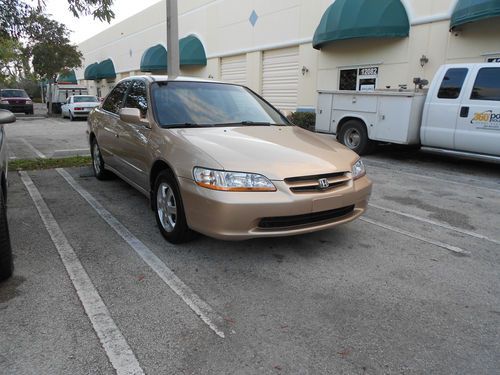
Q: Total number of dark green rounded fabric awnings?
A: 7